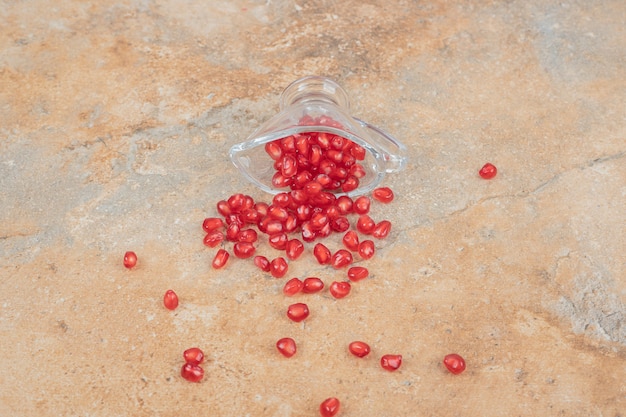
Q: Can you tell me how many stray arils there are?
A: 11